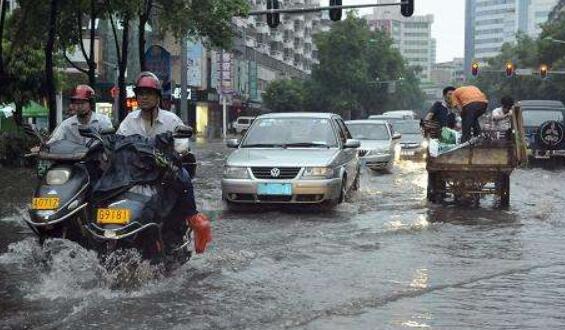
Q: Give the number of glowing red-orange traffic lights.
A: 3